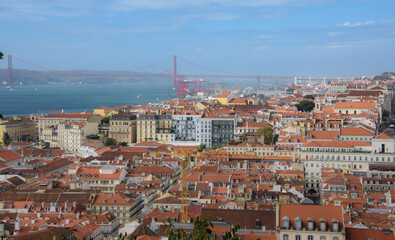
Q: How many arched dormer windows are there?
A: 5